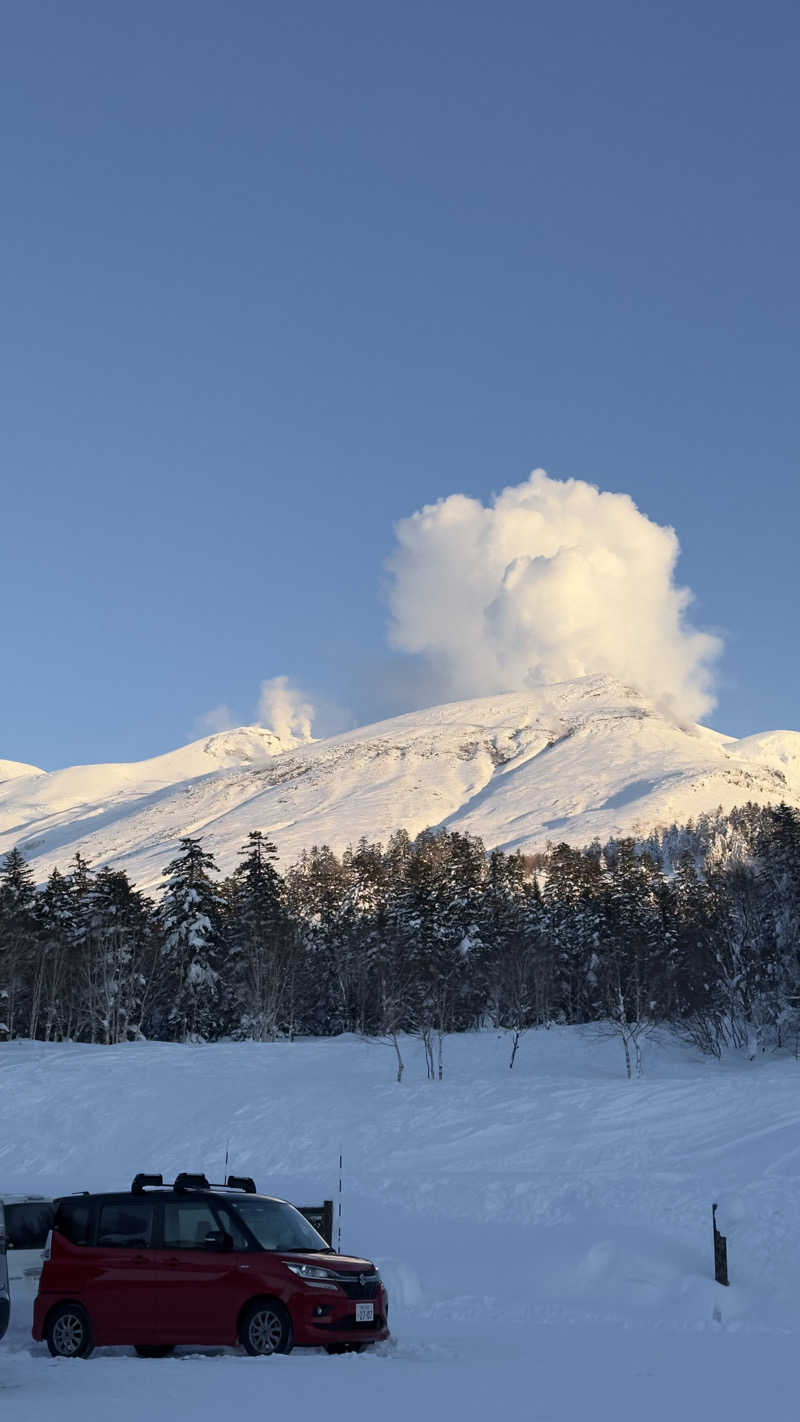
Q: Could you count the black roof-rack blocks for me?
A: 3